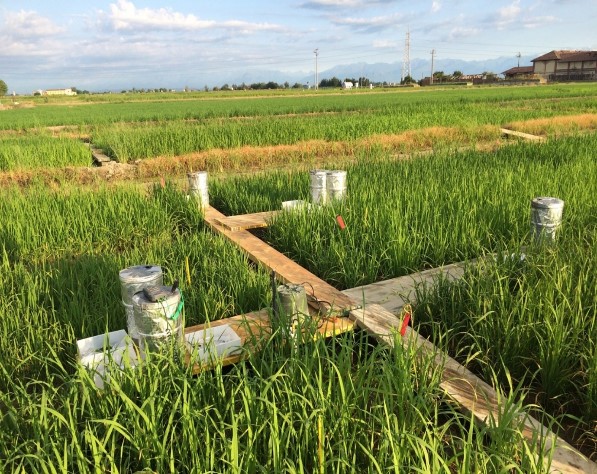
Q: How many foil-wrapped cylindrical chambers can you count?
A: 6